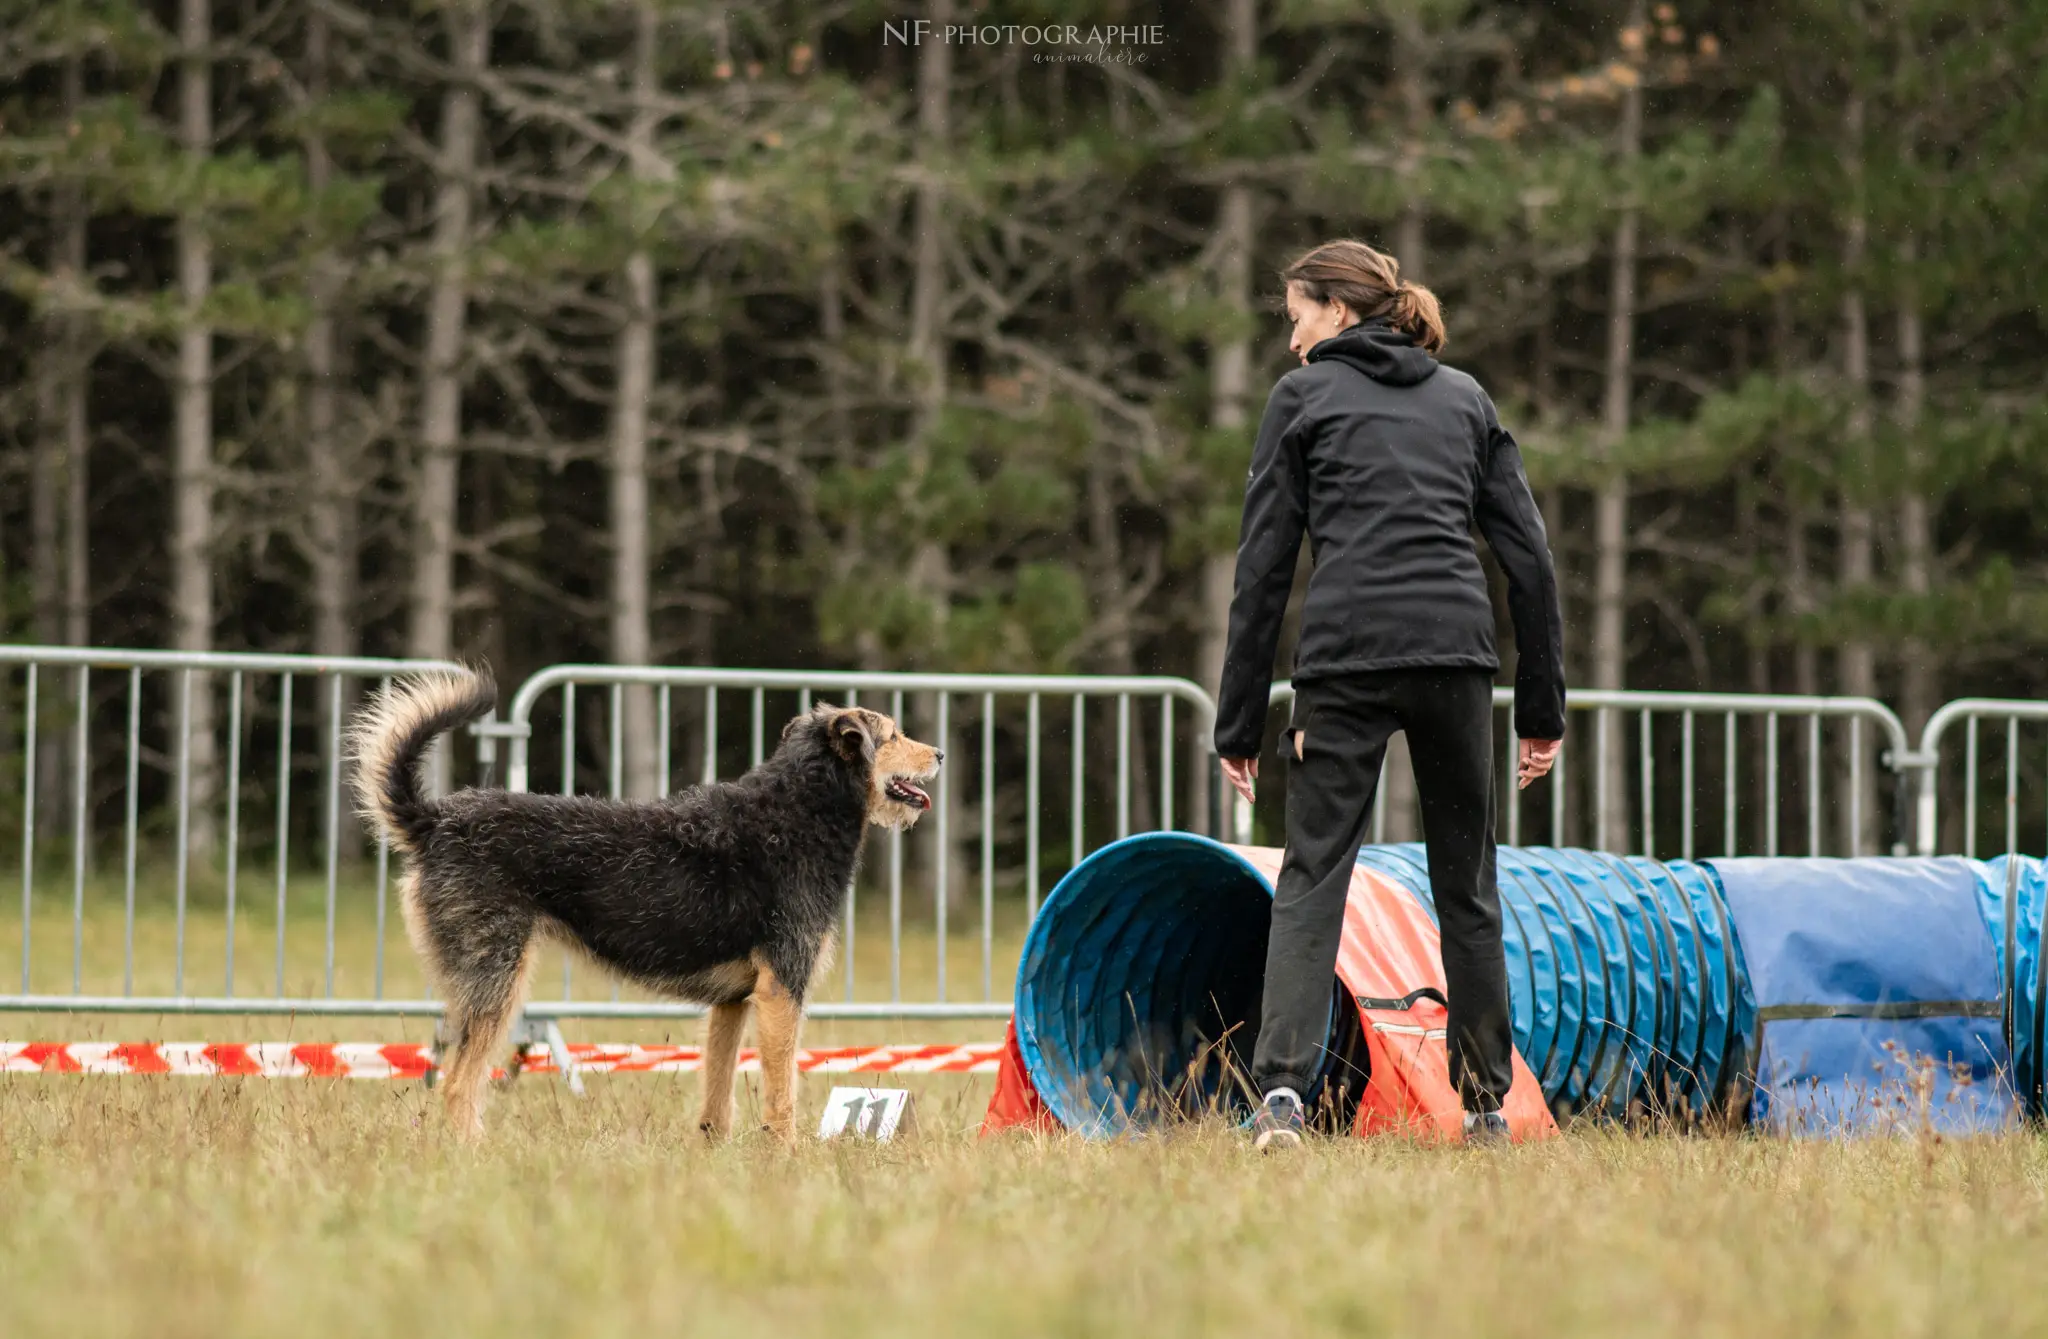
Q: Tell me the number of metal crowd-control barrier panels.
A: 4